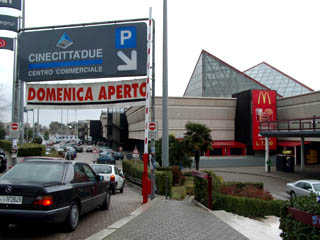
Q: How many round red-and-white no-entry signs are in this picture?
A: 2